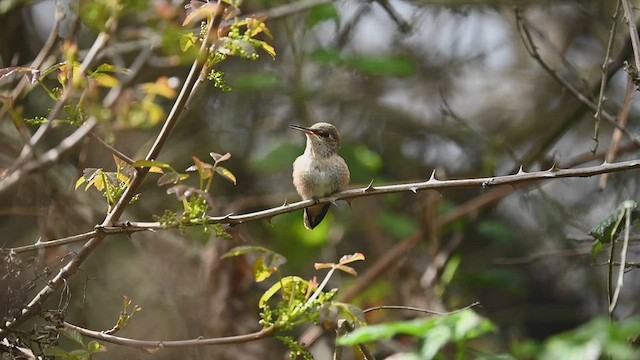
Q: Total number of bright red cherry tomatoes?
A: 0